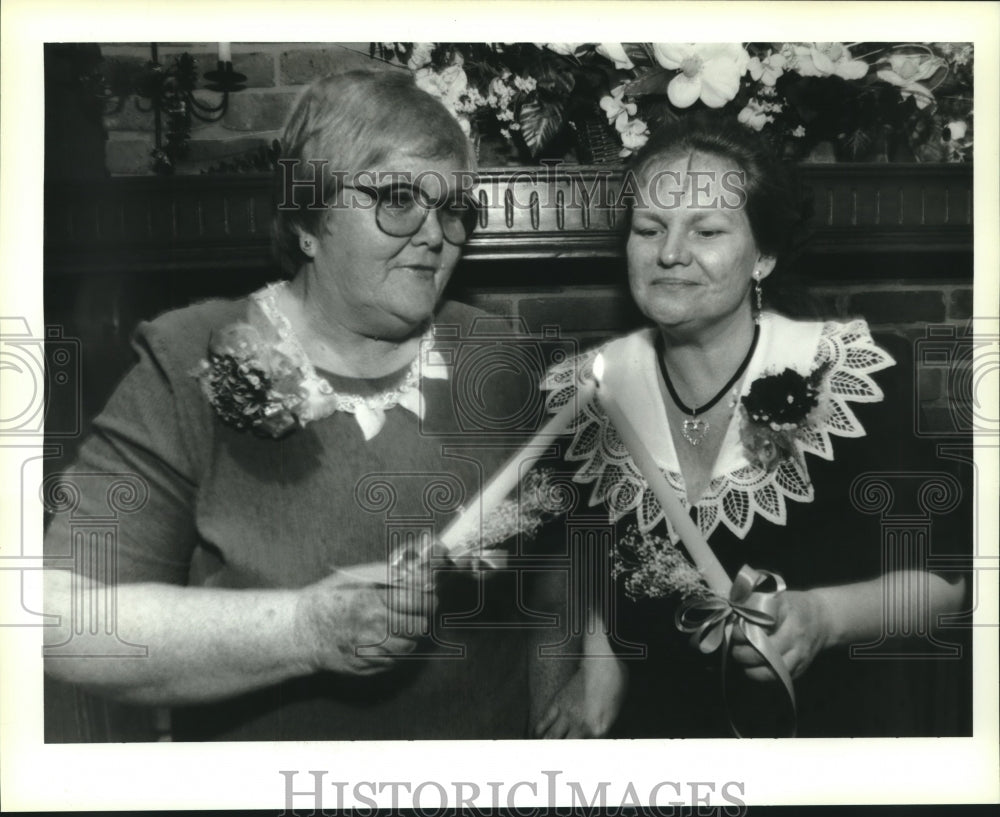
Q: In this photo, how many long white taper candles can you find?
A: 2